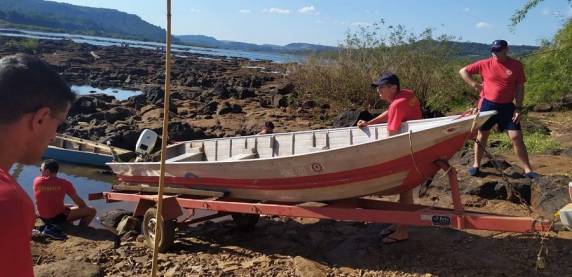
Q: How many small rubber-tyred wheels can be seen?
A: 2